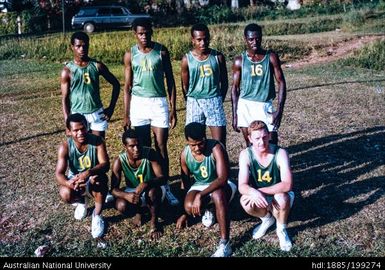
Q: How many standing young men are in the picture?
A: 4